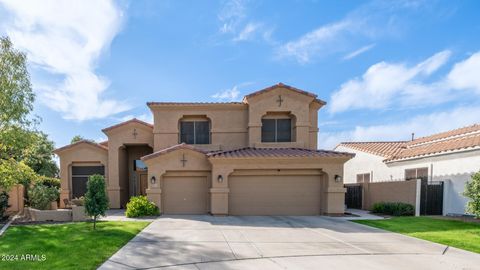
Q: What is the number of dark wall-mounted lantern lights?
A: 3